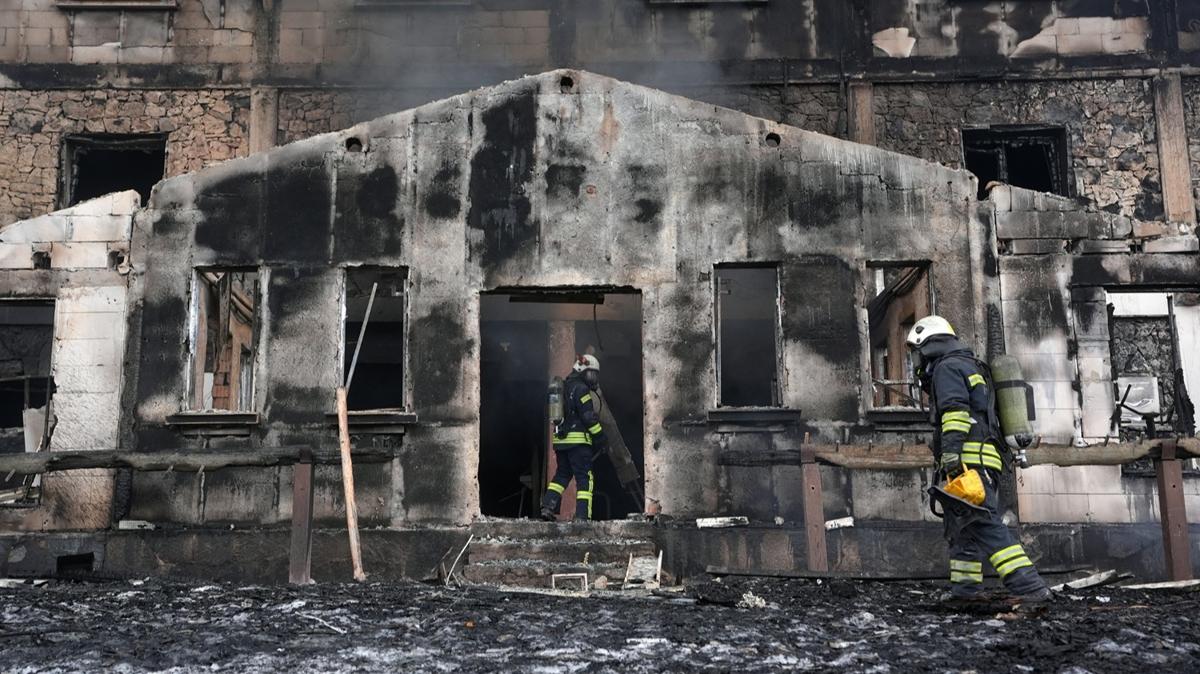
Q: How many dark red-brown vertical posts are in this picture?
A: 3